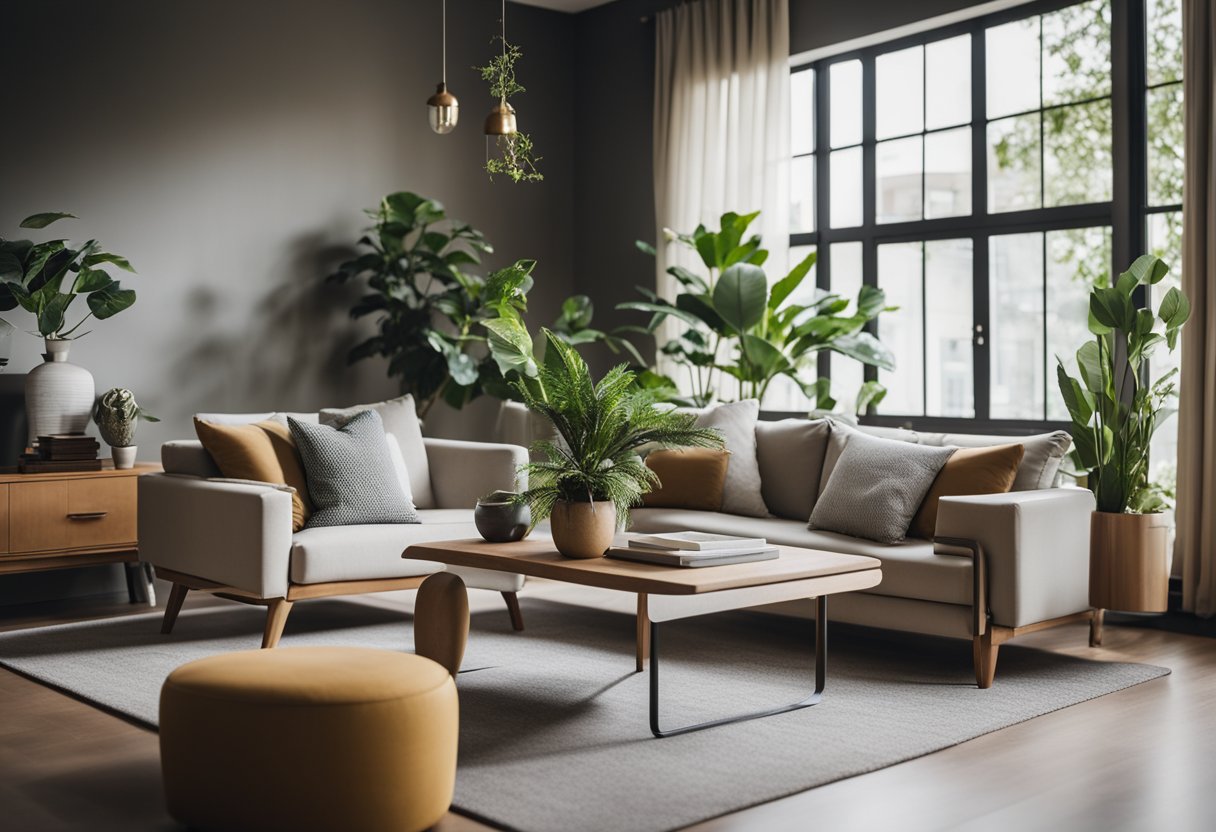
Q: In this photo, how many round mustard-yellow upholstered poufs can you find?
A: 1